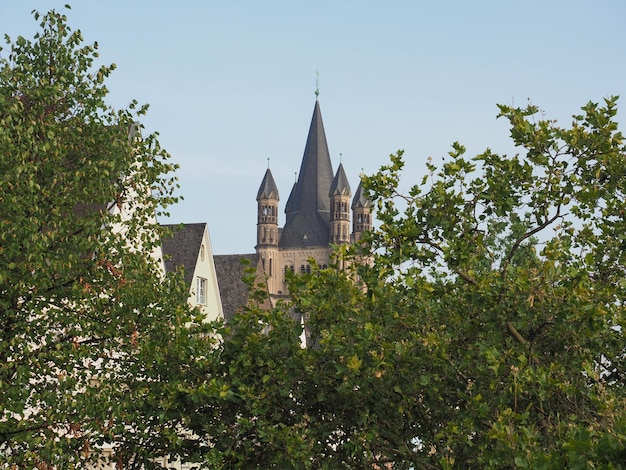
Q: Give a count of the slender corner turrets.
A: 3